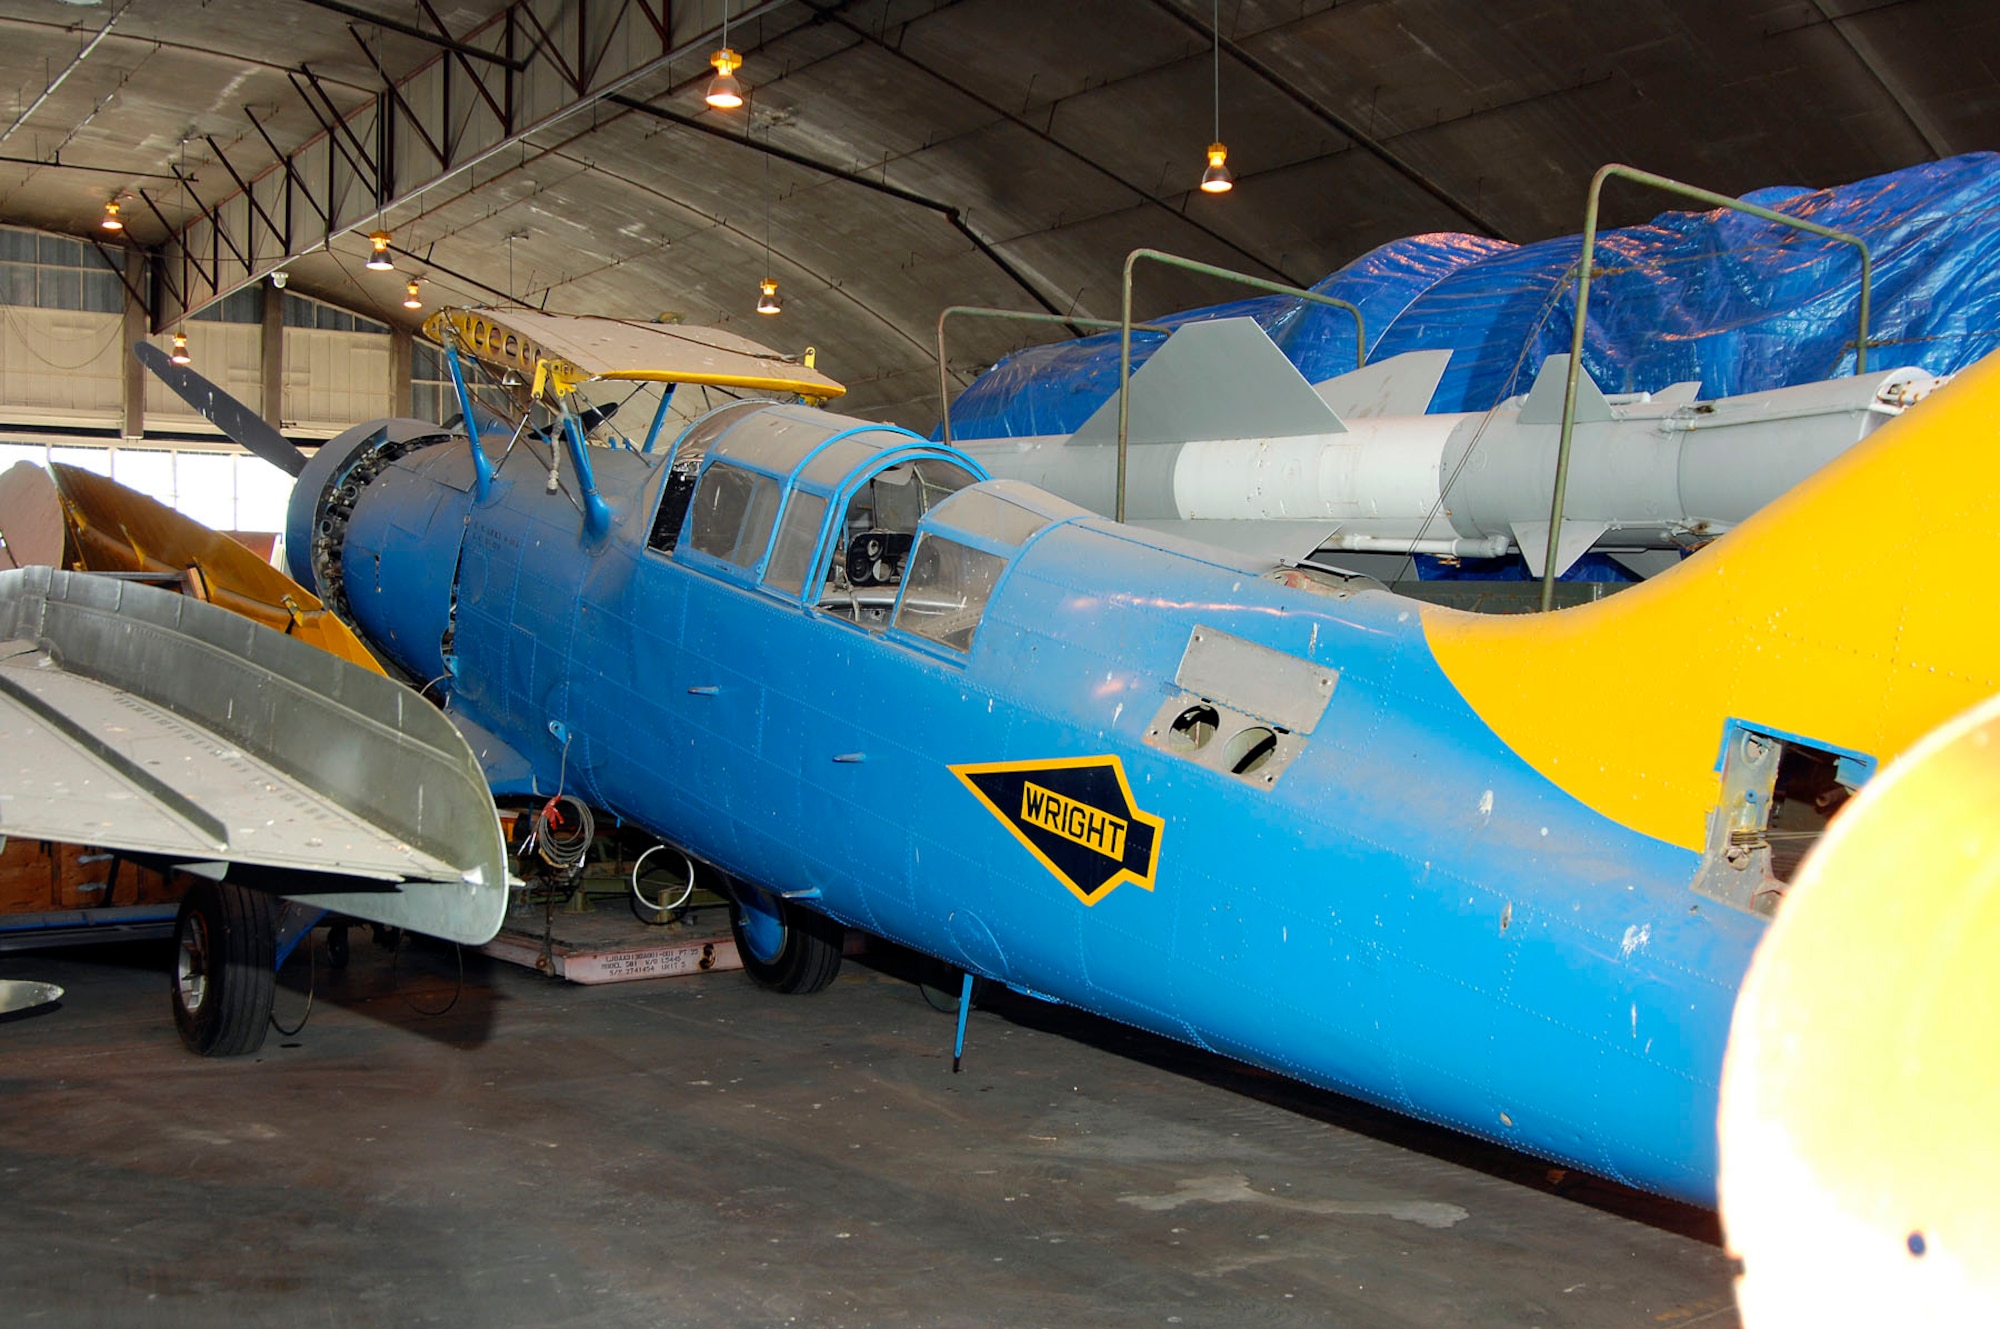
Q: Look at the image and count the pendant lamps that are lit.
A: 7